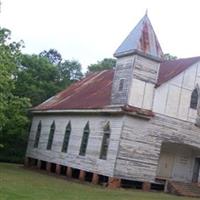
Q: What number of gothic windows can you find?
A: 6